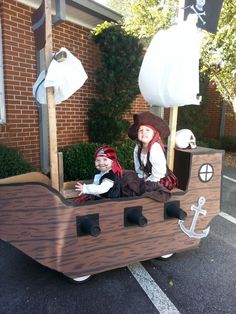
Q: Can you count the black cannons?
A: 3